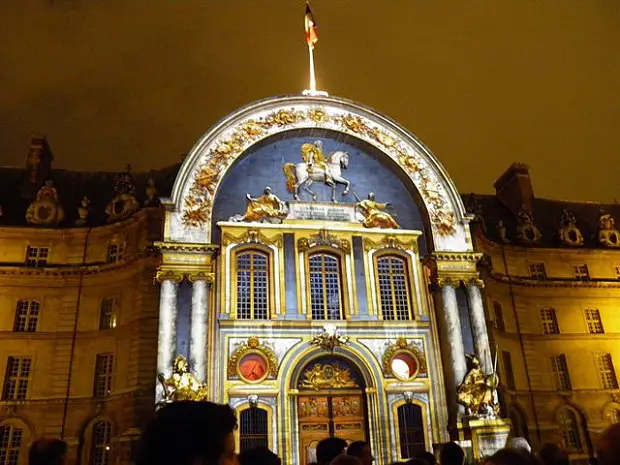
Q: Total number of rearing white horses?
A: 1